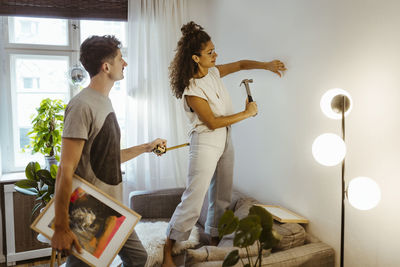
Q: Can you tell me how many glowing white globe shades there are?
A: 3